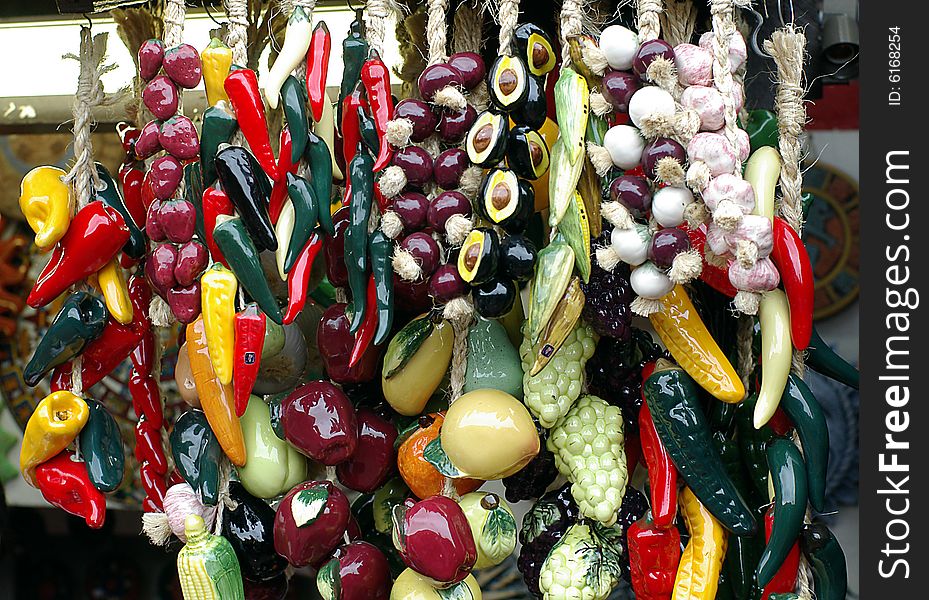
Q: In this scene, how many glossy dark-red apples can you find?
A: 6